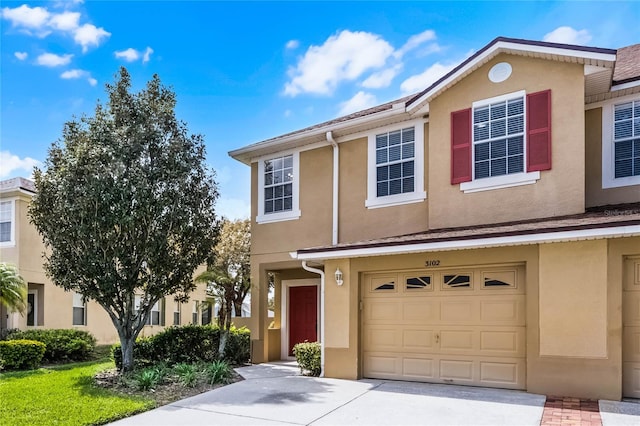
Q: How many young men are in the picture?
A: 0